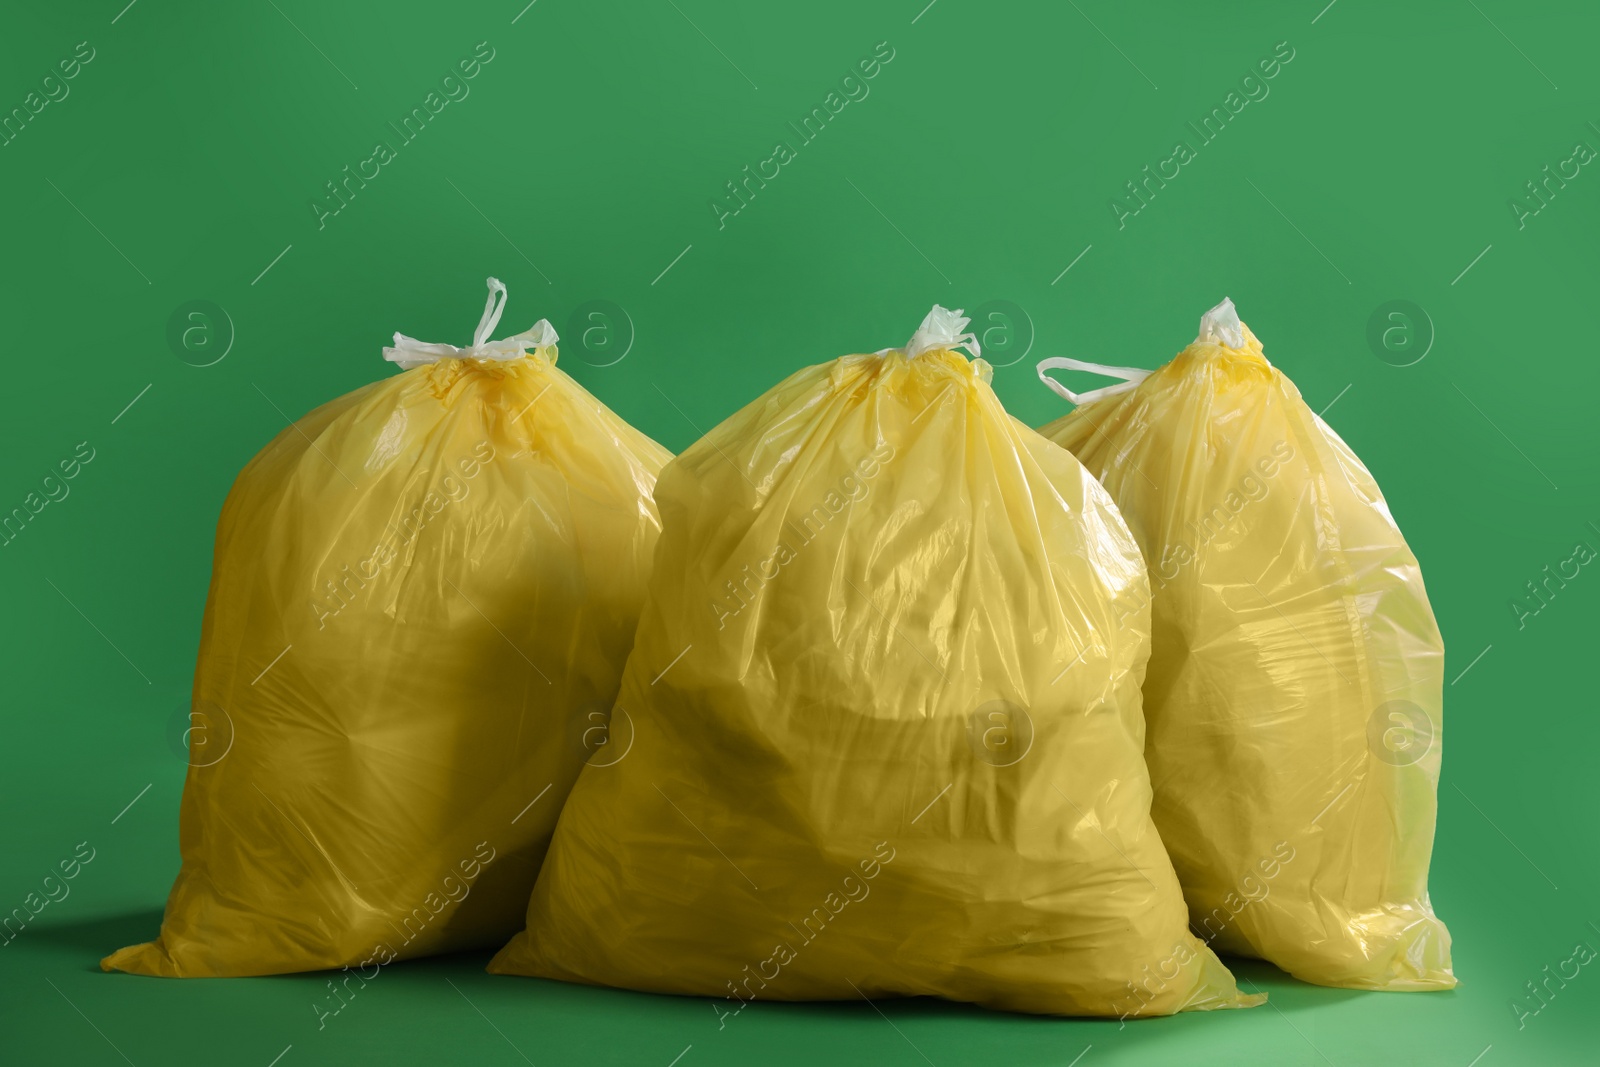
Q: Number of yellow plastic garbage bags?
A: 3